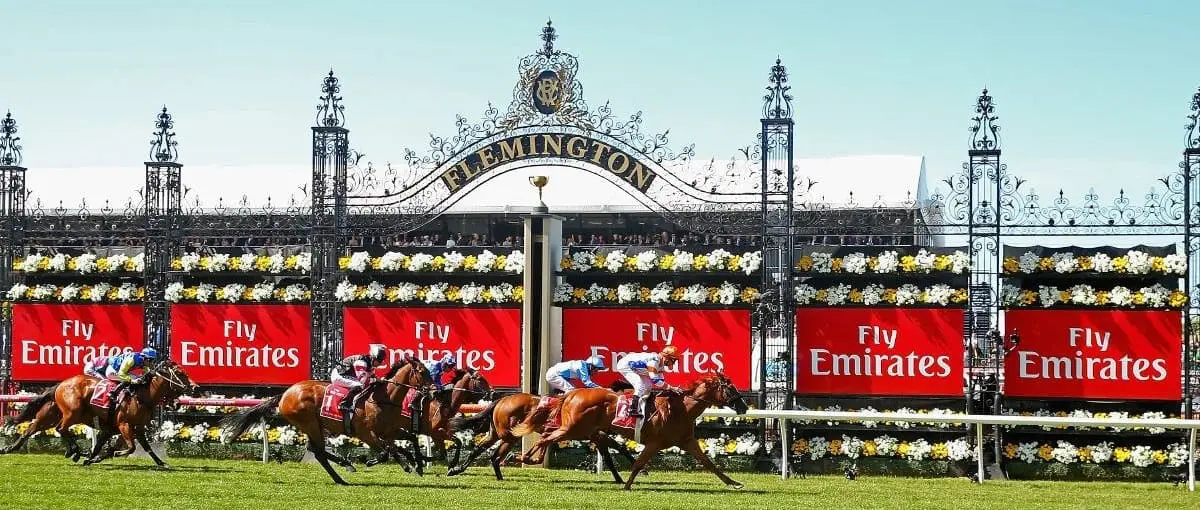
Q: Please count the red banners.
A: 6